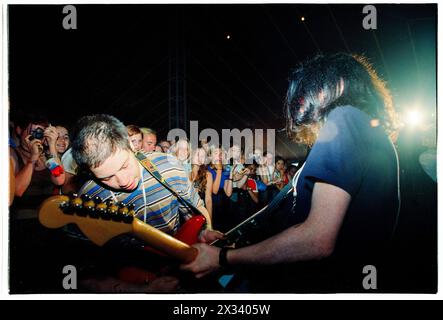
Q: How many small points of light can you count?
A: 2